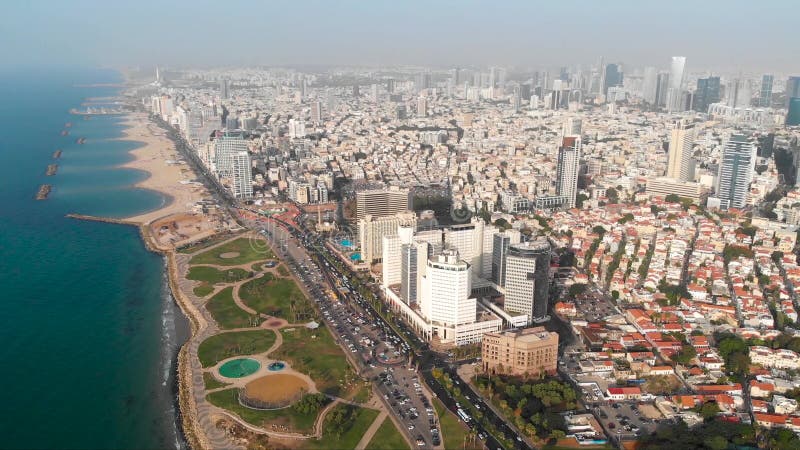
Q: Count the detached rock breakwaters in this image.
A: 7